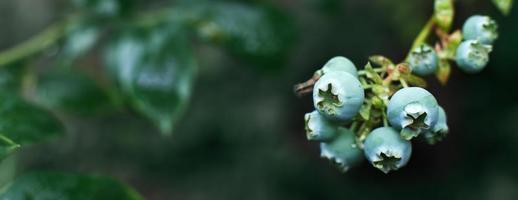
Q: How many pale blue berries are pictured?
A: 10